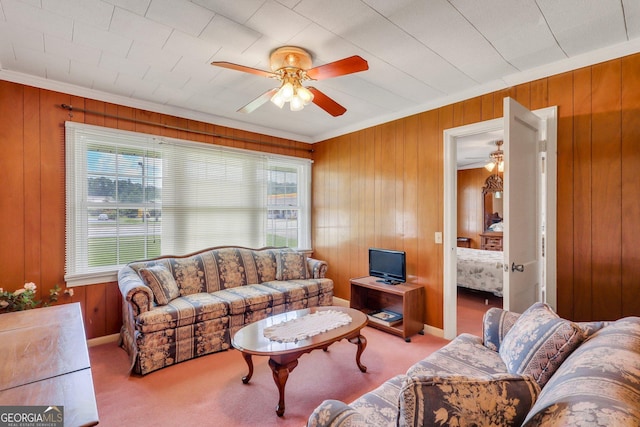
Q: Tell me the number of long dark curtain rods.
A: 1